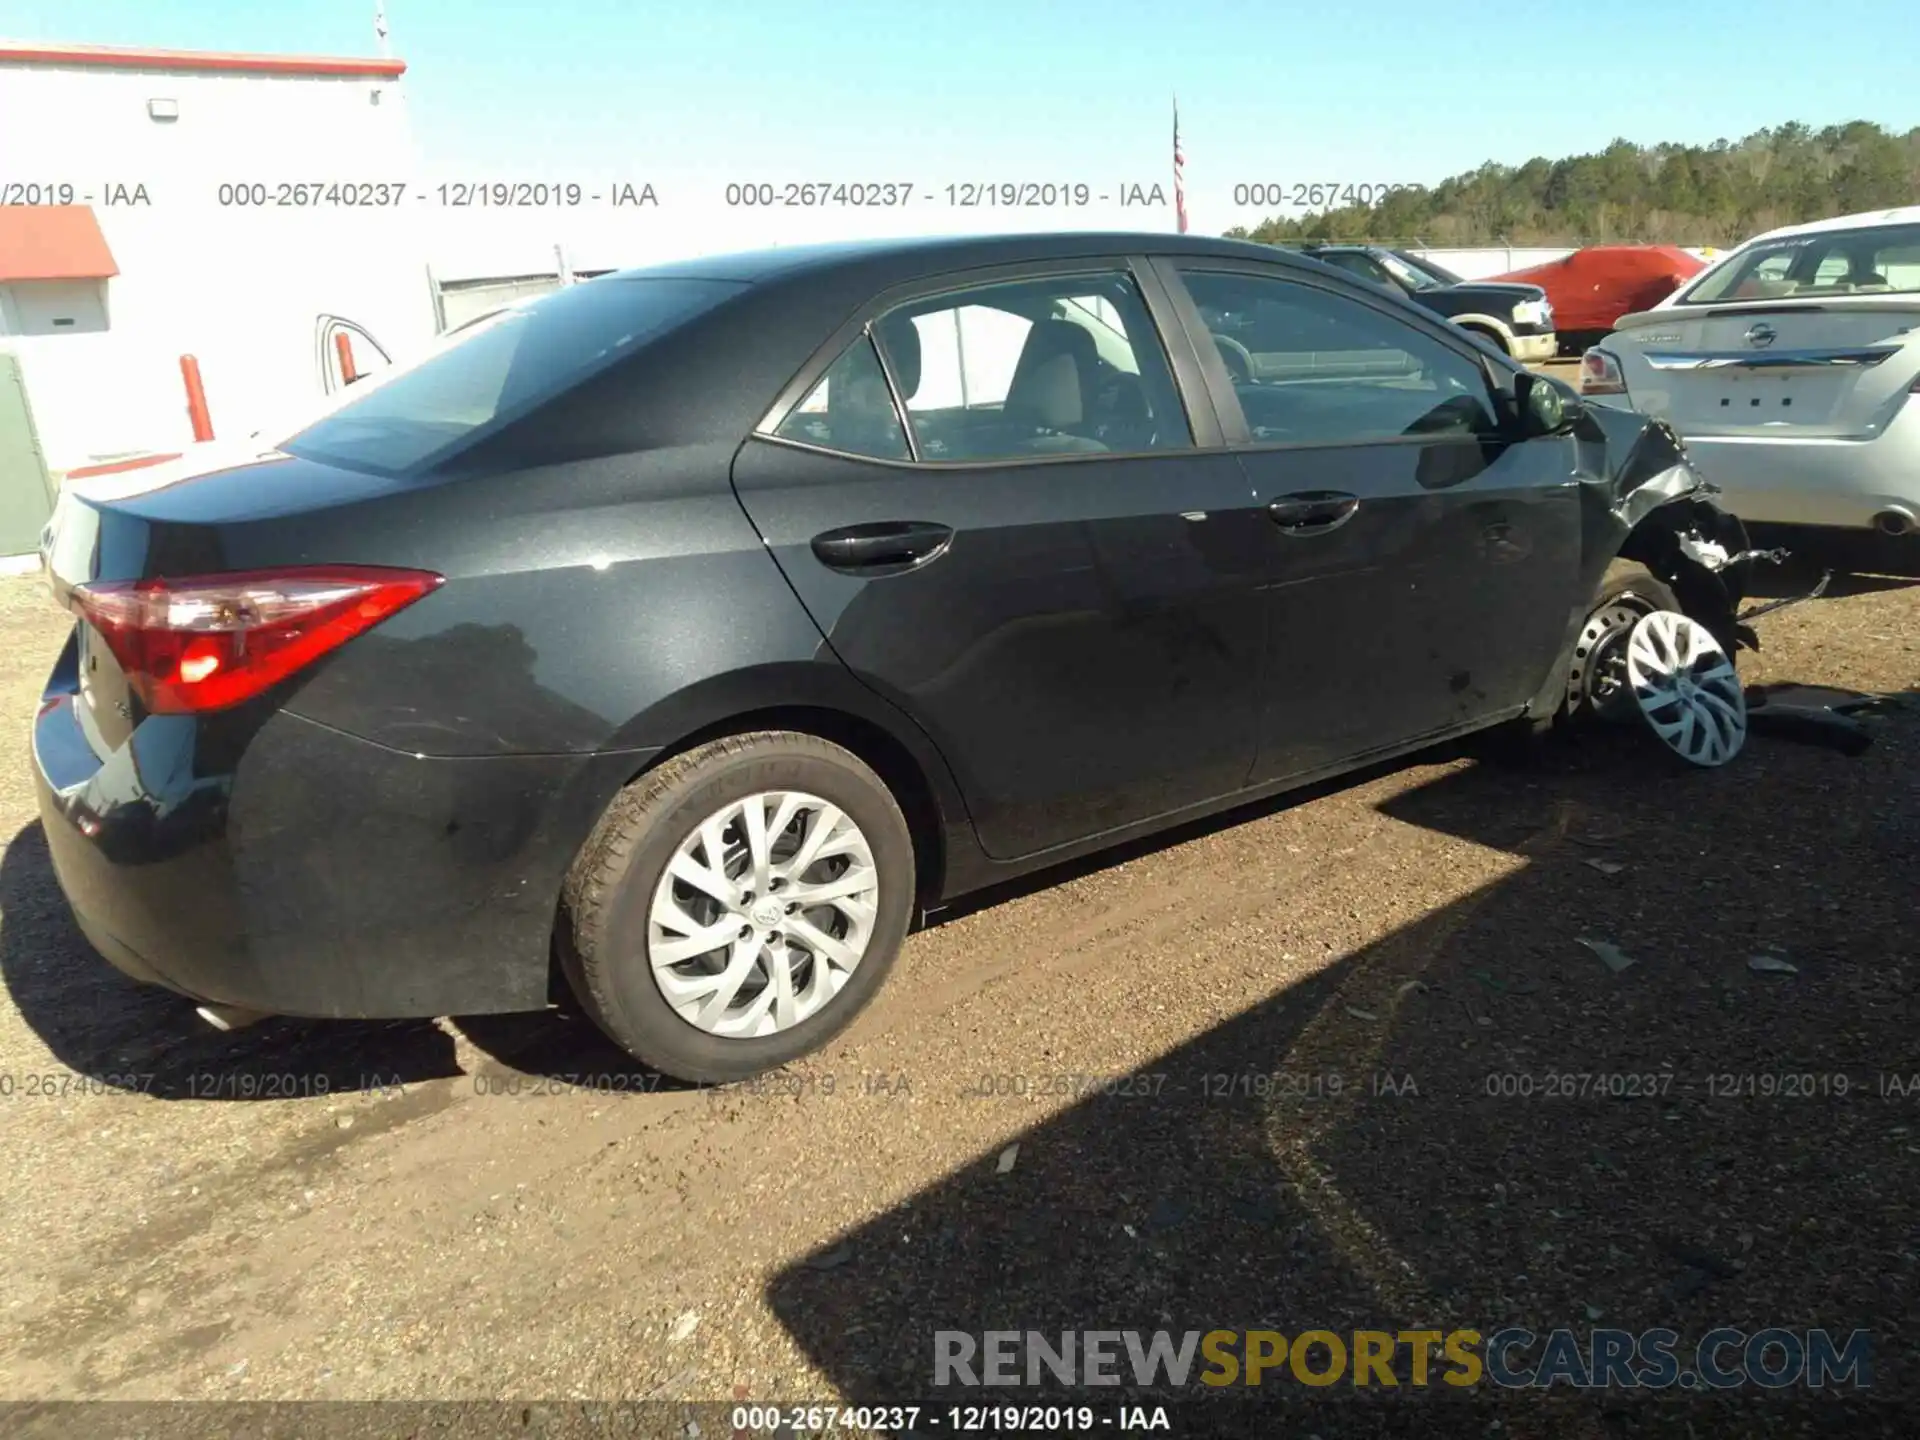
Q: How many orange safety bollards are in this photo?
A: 2